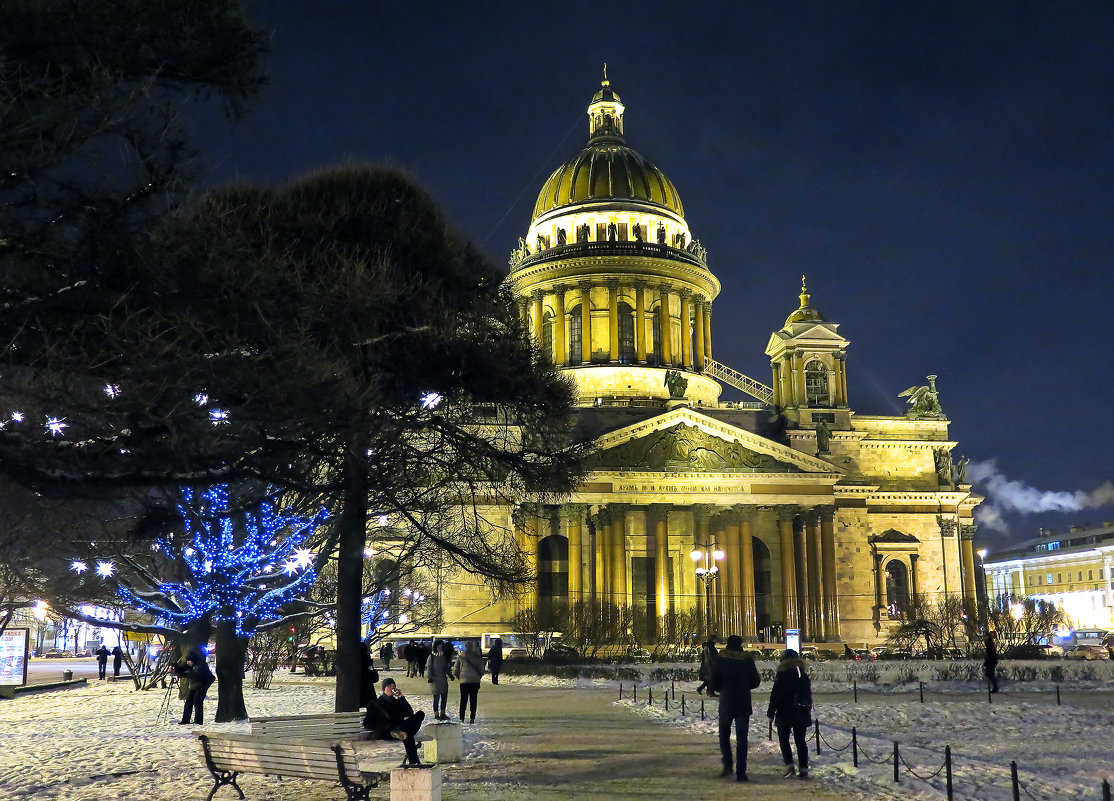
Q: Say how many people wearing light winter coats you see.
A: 2